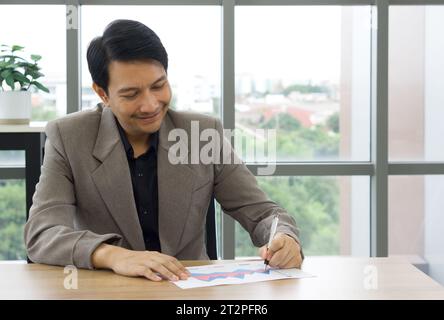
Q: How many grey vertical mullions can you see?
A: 3